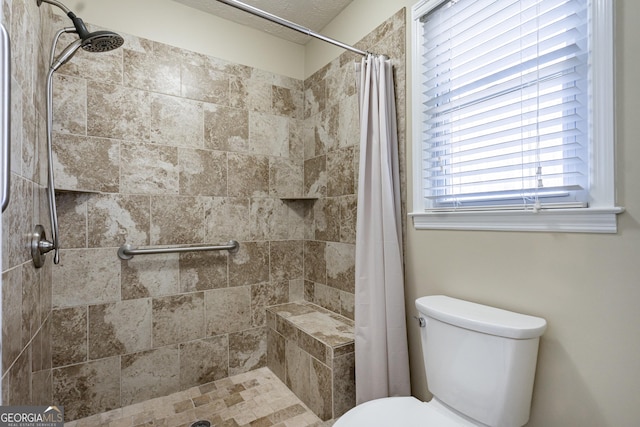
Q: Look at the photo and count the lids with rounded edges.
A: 2